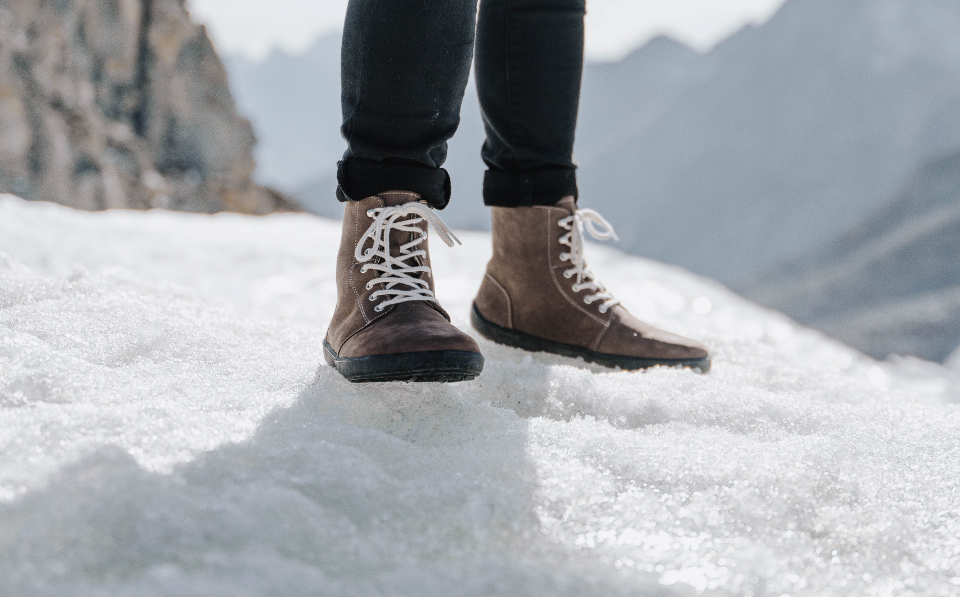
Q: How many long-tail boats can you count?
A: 0